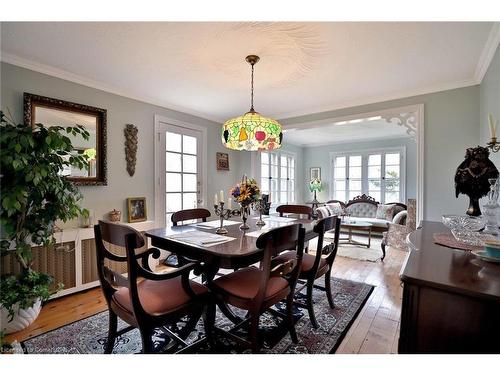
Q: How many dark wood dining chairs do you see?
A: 5